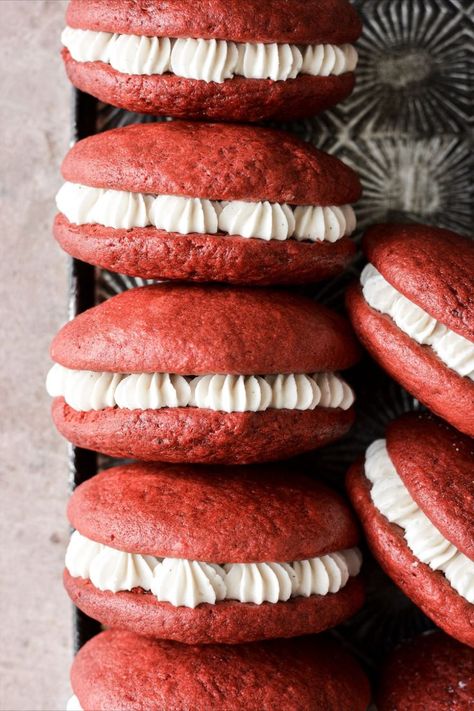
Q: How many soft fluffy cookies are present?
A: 8